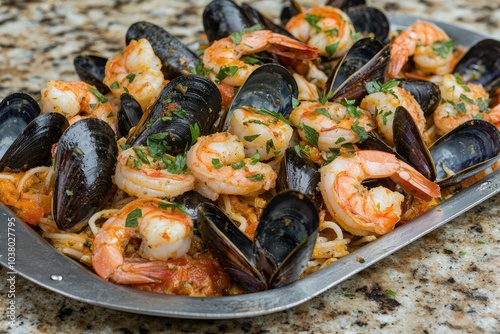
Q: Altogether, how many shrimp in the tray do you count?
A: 13